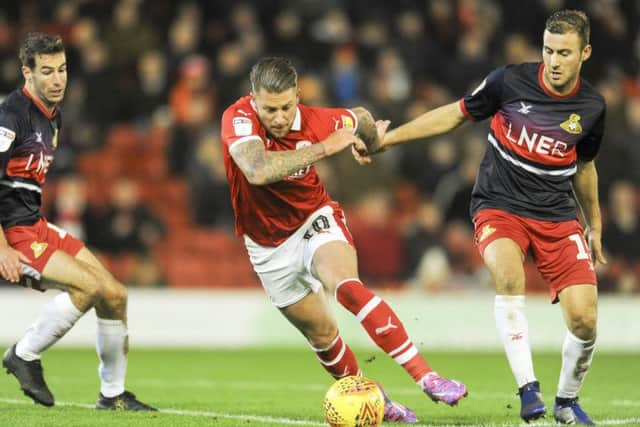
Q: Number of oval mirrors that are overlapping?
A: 0